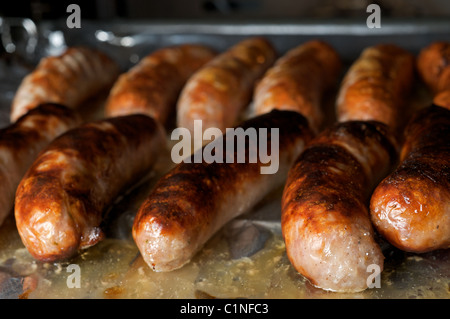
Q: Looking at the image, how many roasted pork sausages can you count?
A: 11